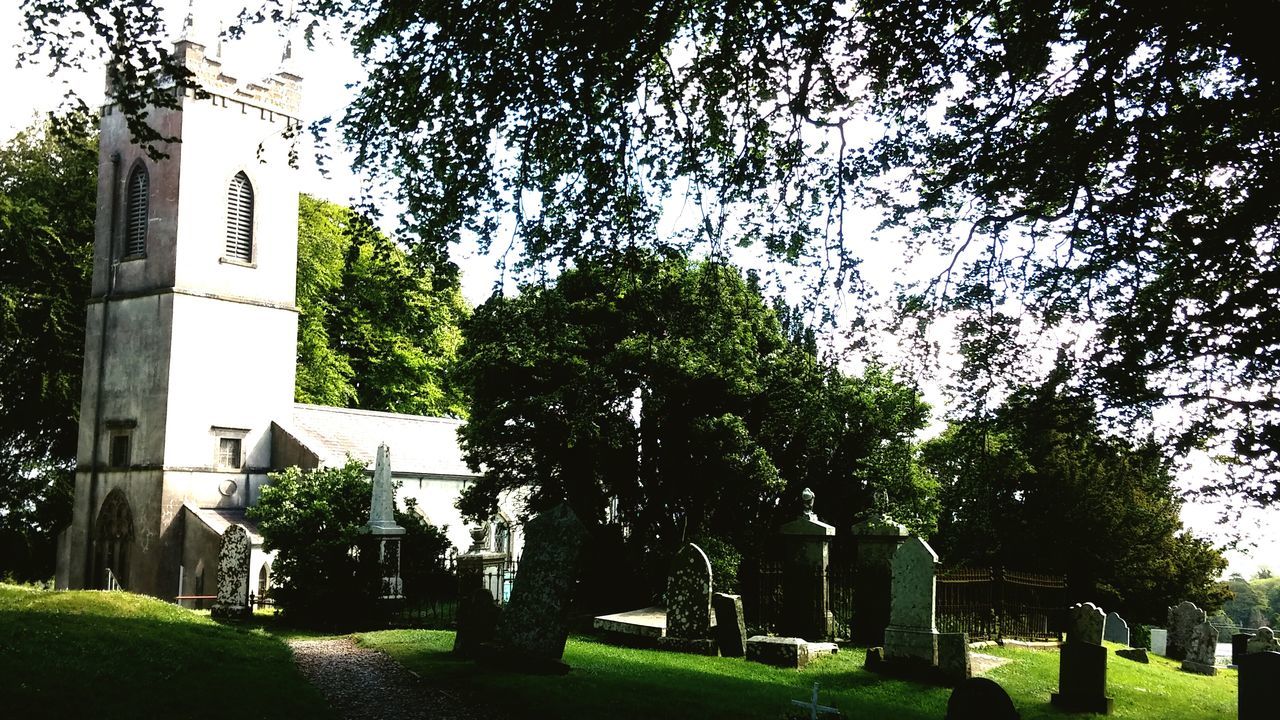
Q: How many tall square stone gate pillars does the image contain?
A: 2